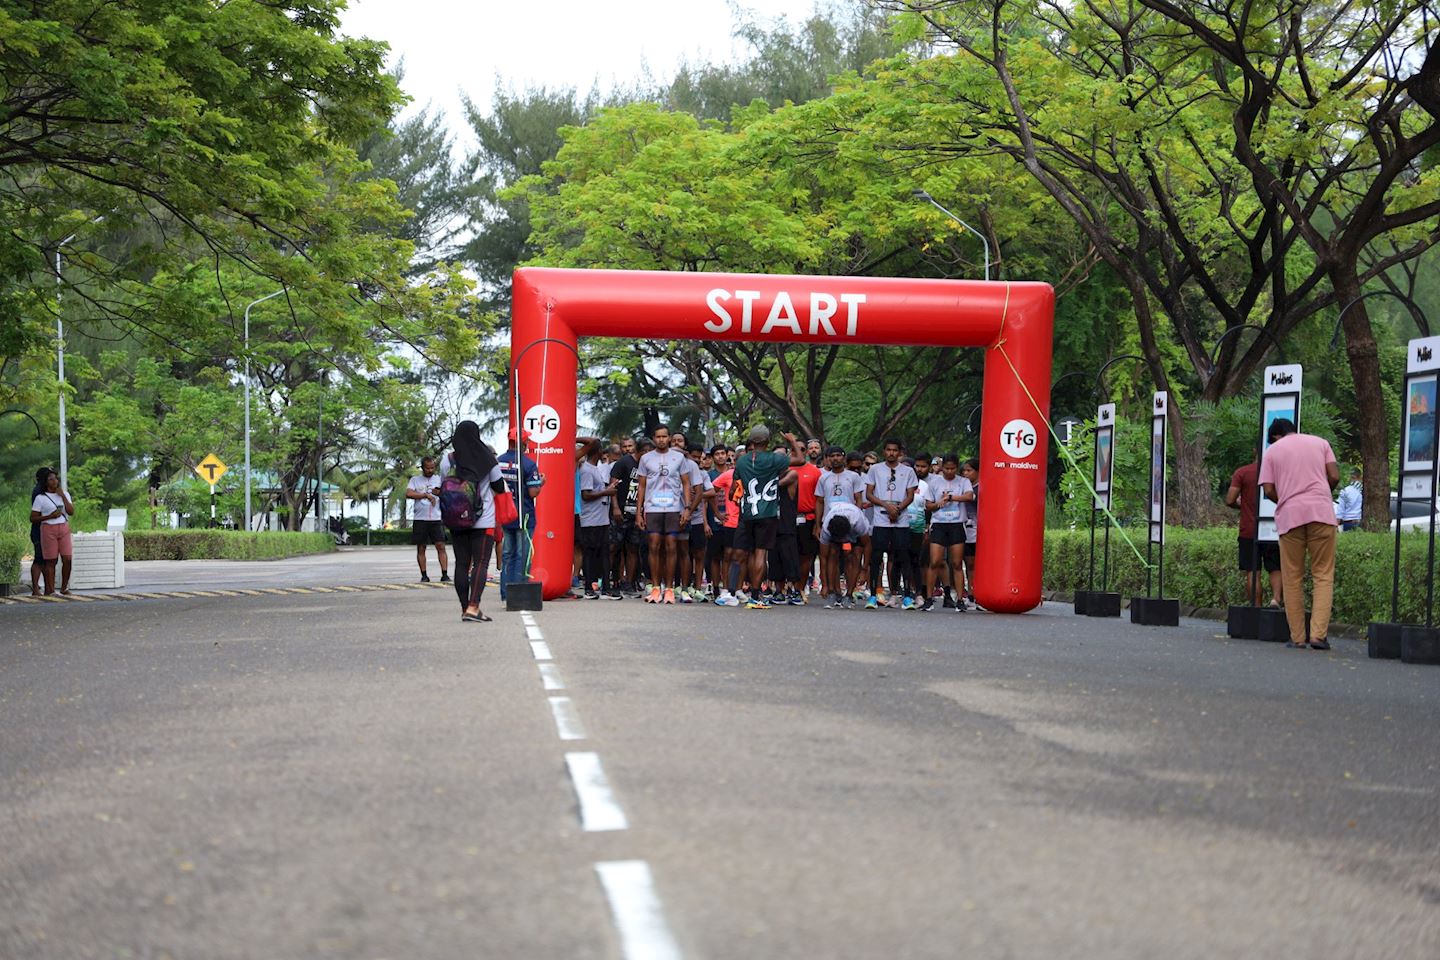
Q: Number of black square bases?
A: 9